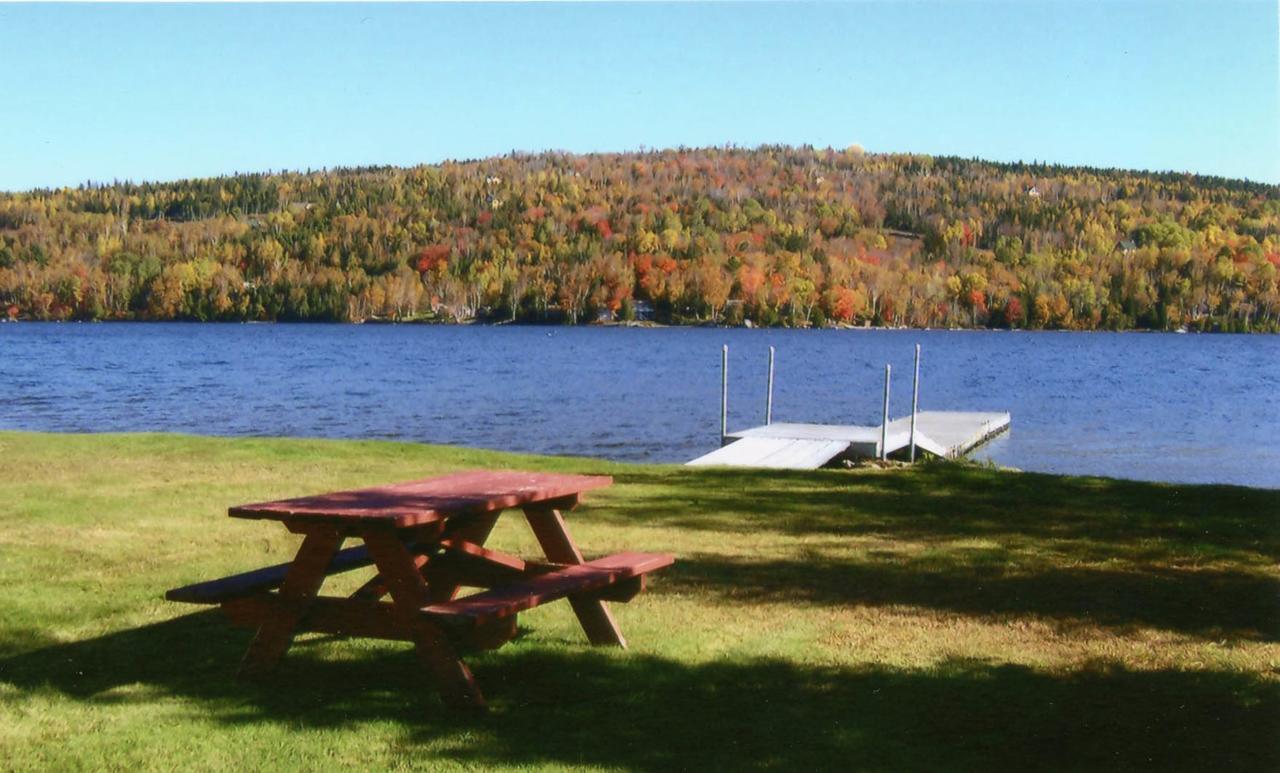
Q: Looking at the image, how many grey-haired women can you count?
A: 0